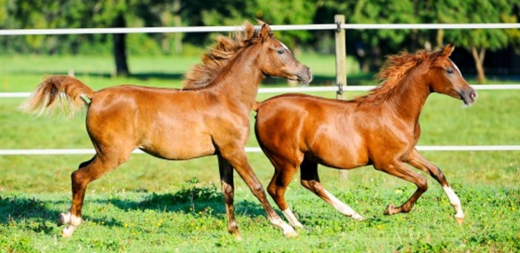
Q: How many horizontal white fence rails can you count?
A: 3